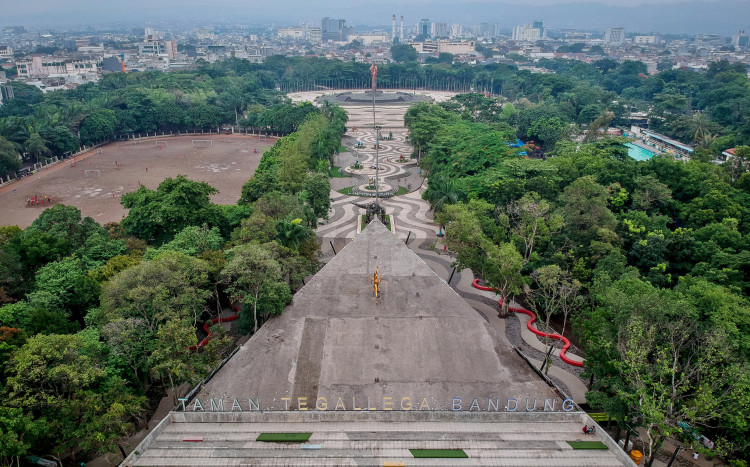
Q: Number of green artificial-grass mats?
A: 3